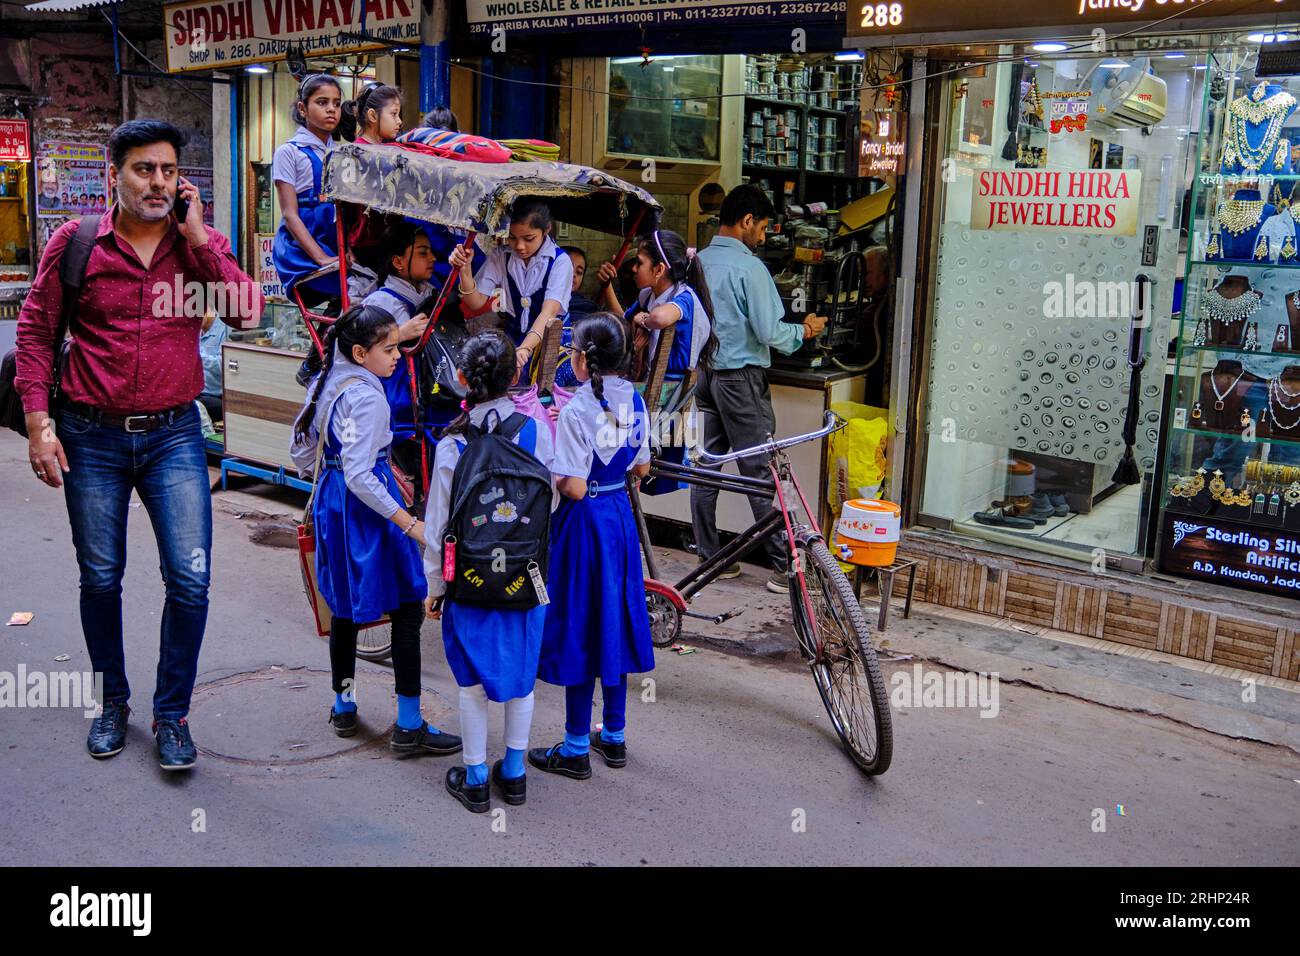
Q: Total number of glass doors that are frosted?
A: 1